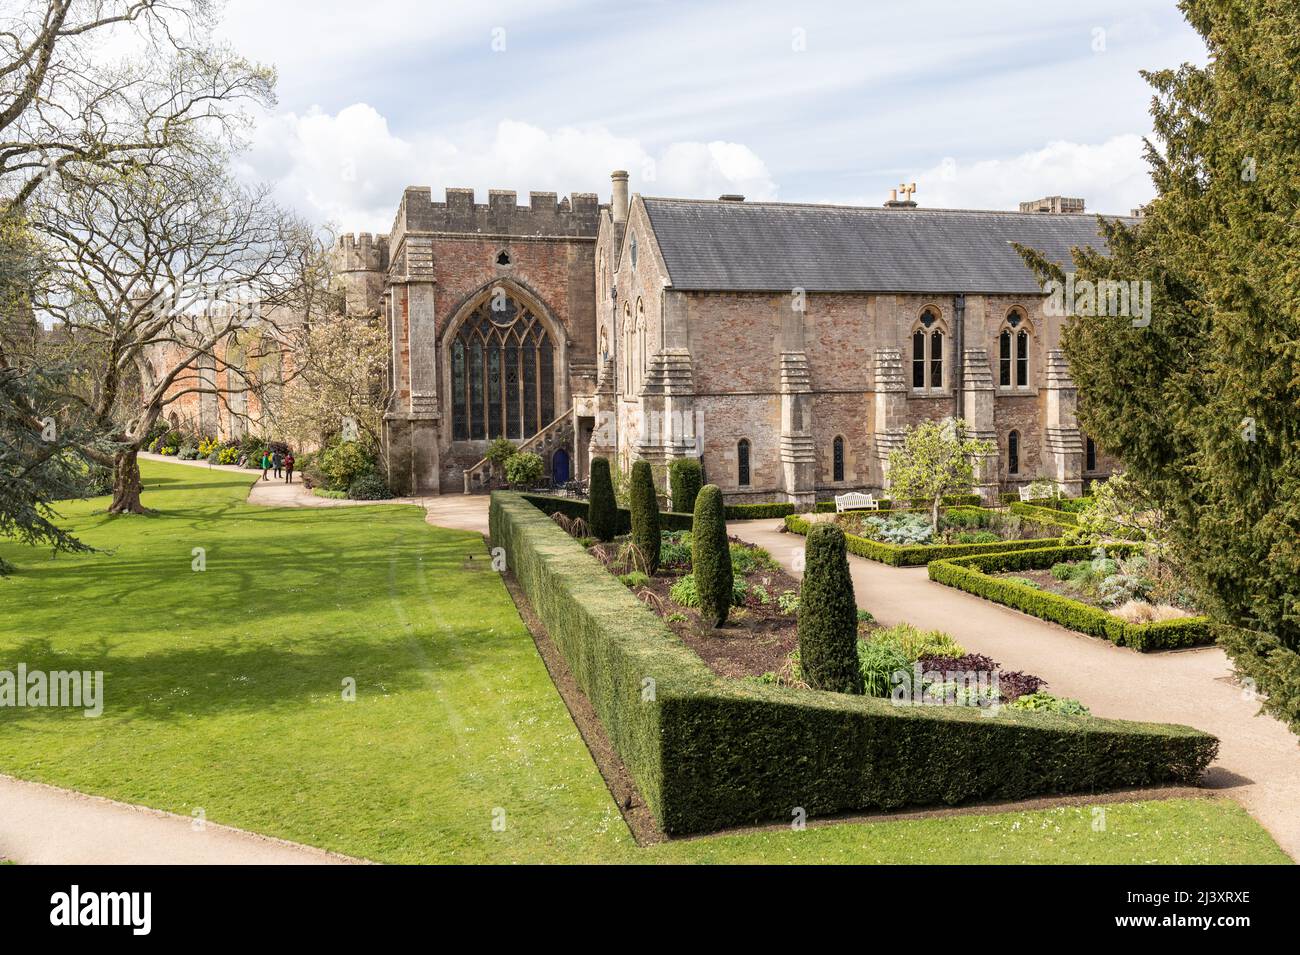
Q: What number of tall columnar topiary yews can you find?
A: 4